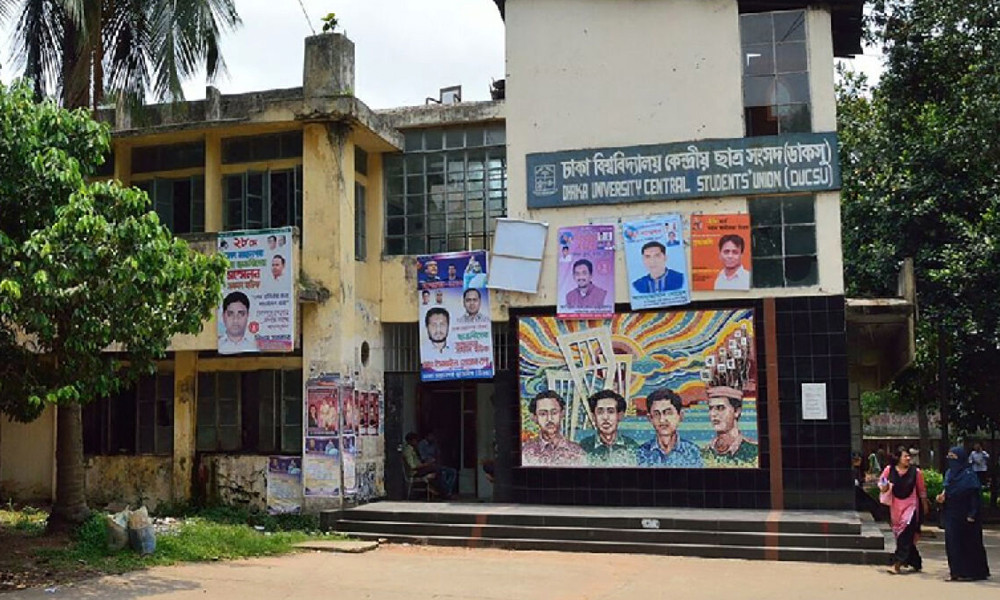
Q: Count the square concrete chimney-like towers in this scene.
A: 1